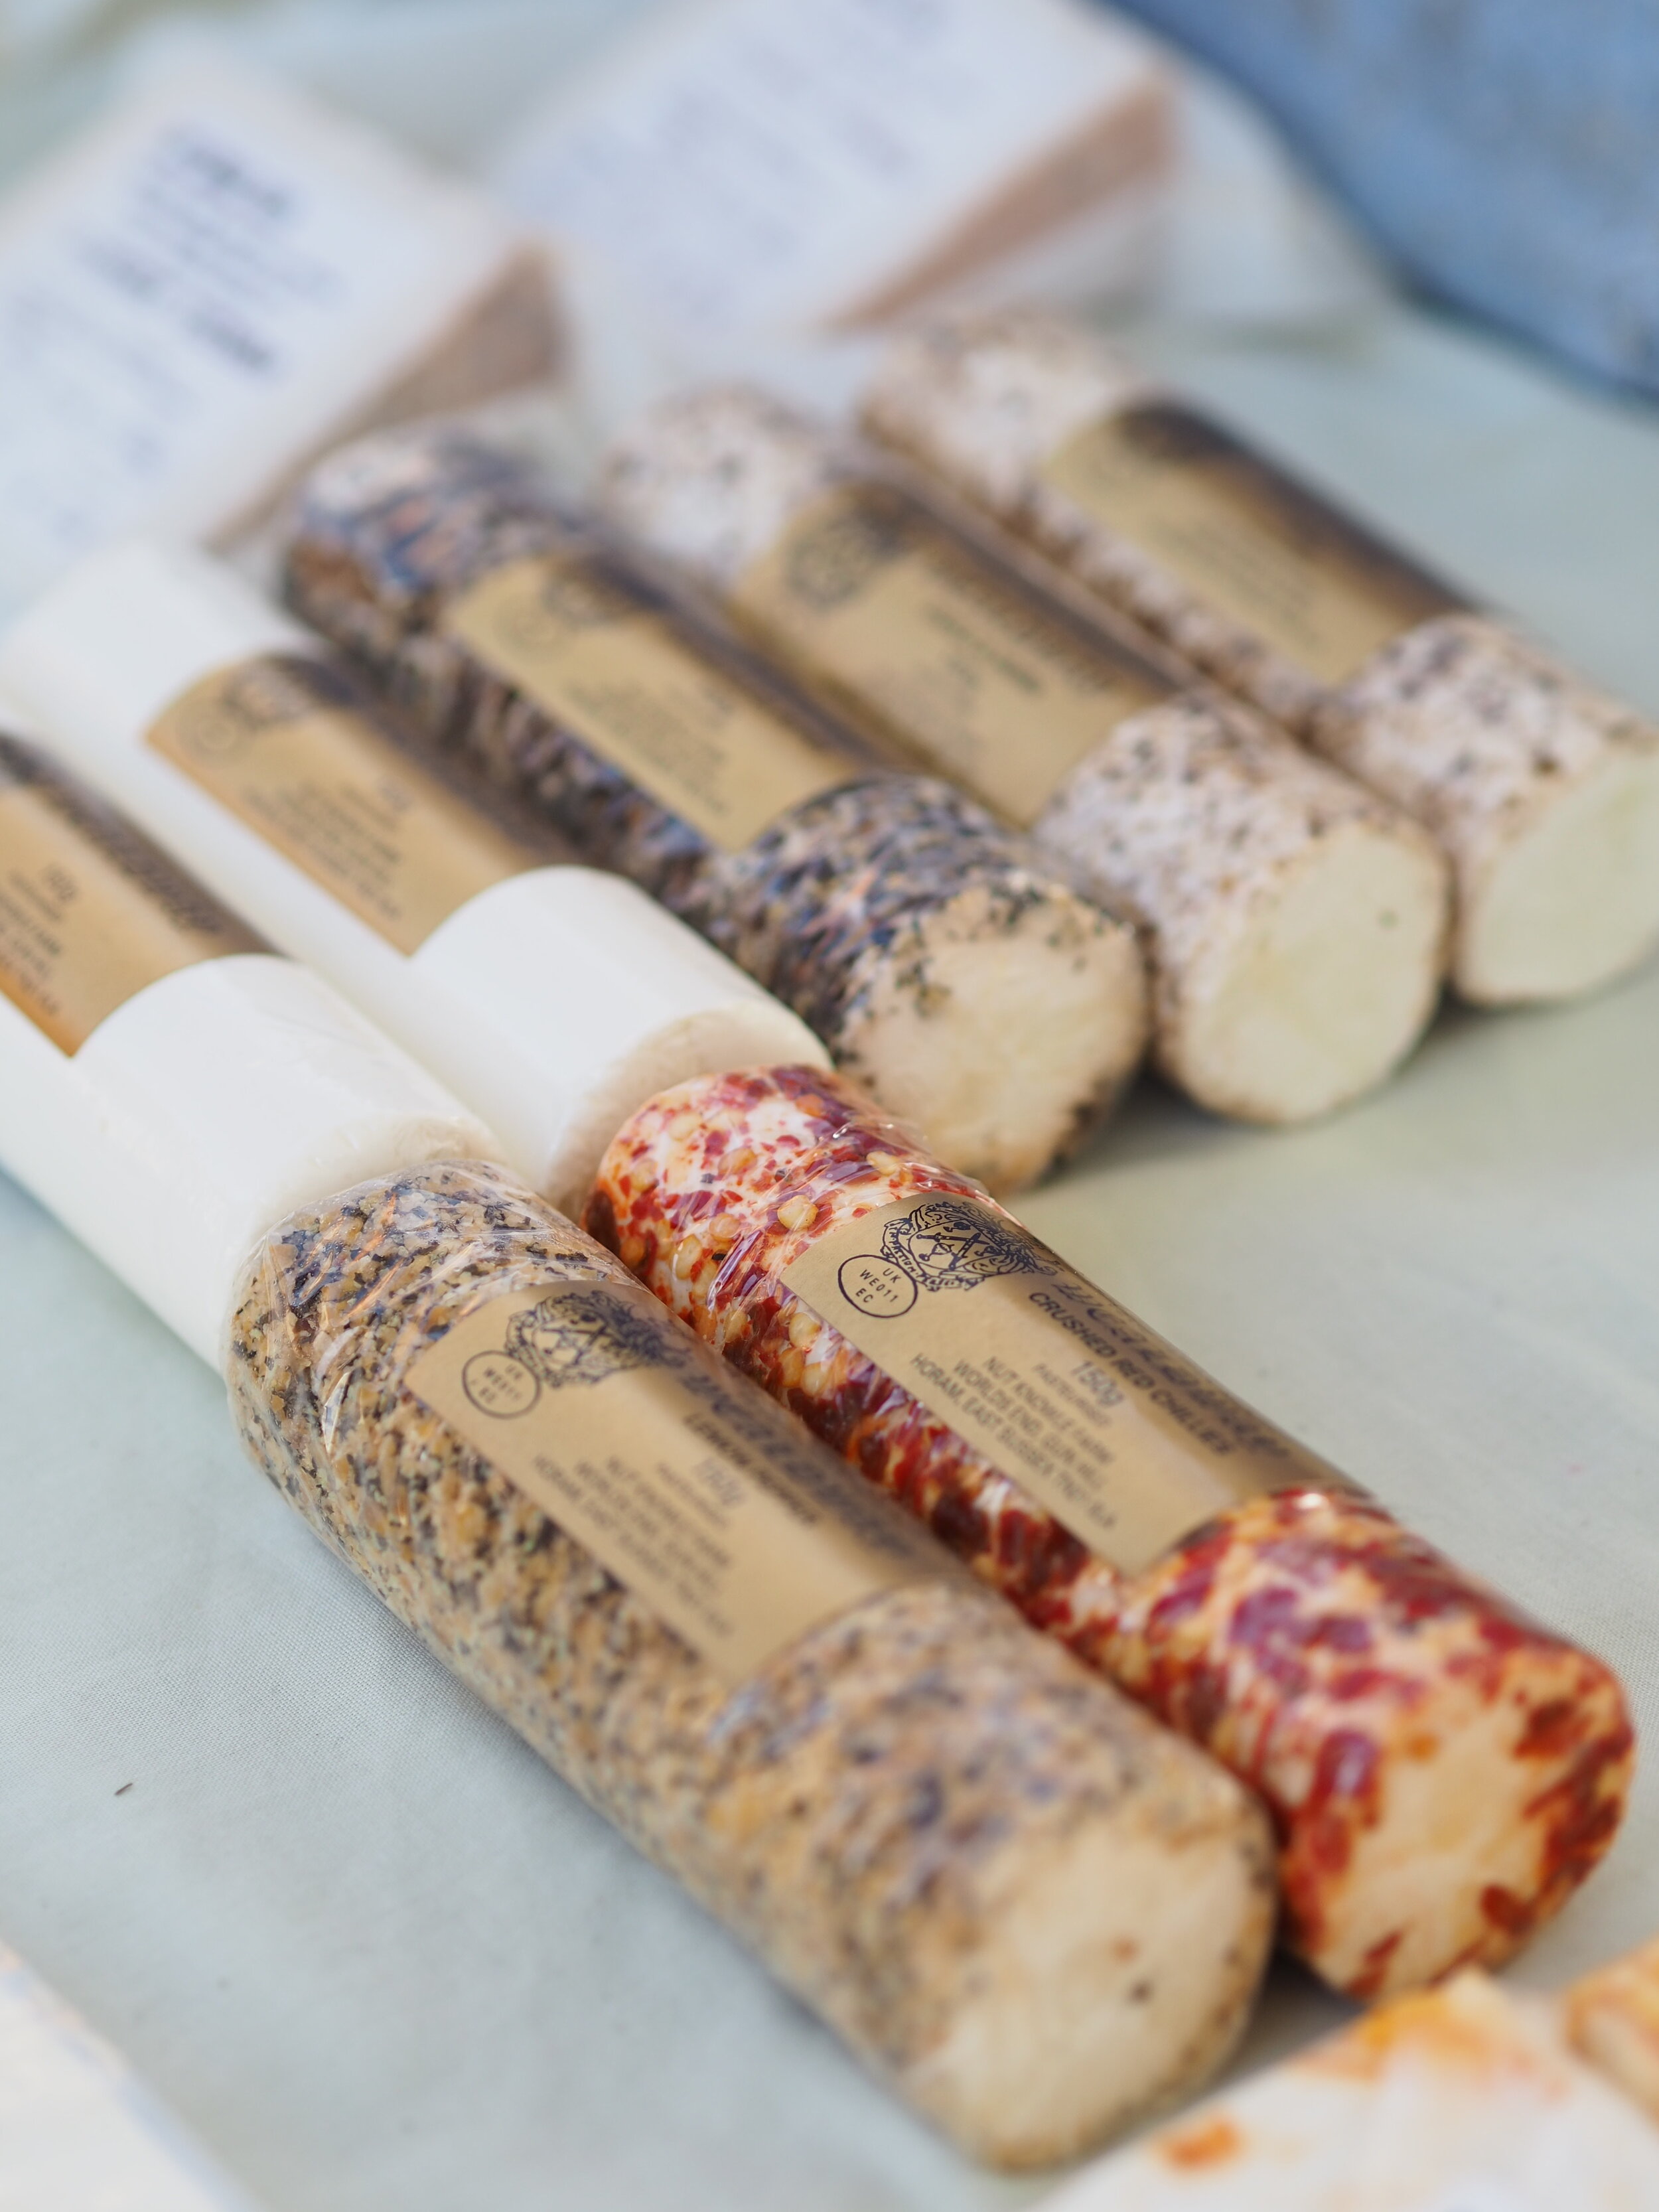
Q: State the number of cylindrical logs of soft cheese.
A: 7